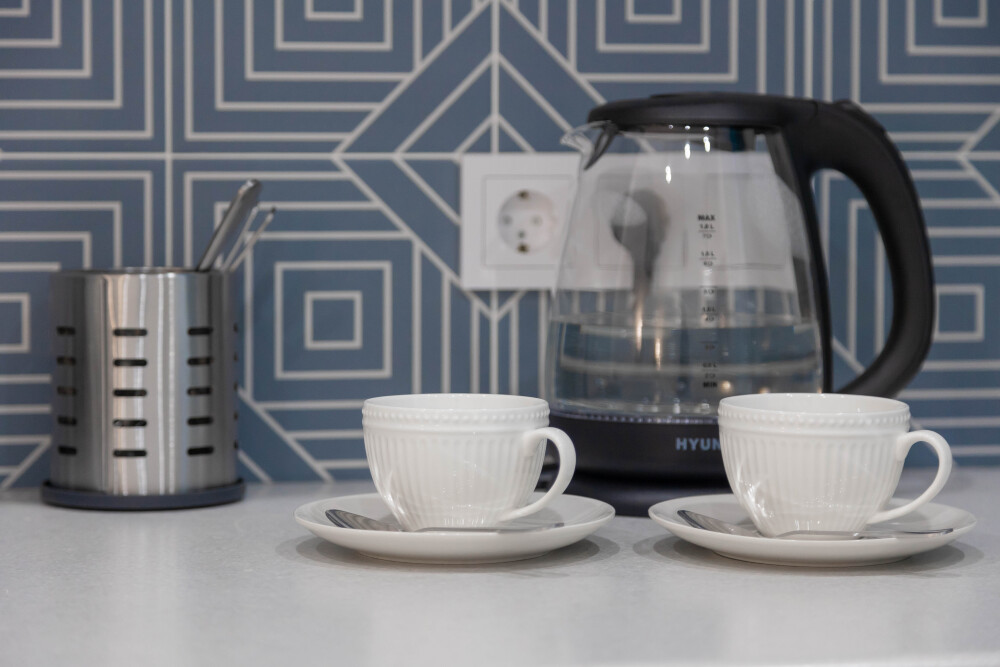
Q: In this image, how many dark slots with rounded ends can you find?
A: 15